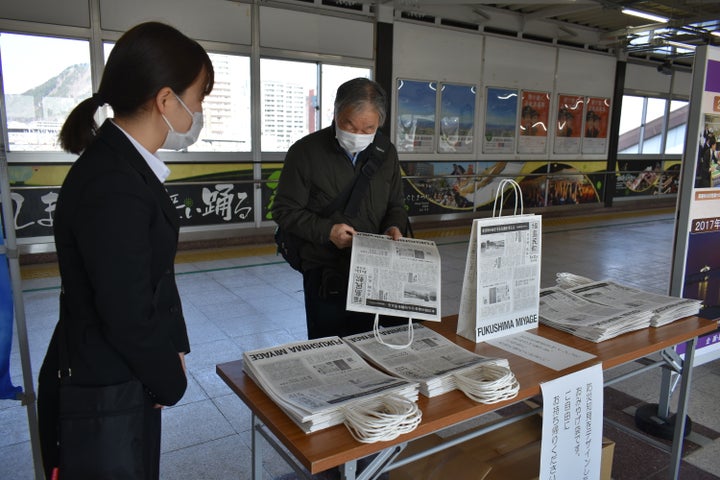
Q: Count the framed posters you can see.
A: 6